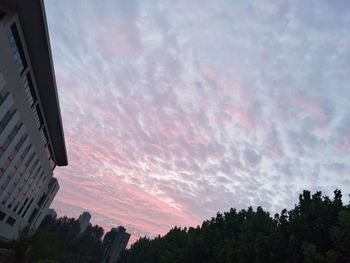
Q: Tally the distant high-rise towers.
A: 2